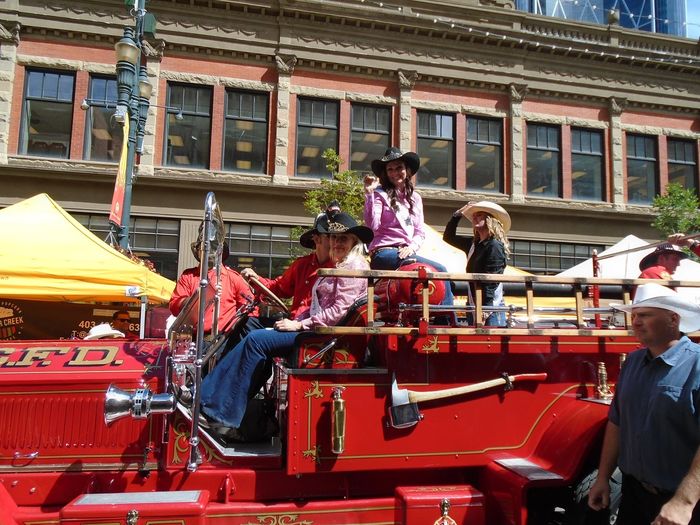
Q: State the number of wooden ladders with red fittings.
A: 1